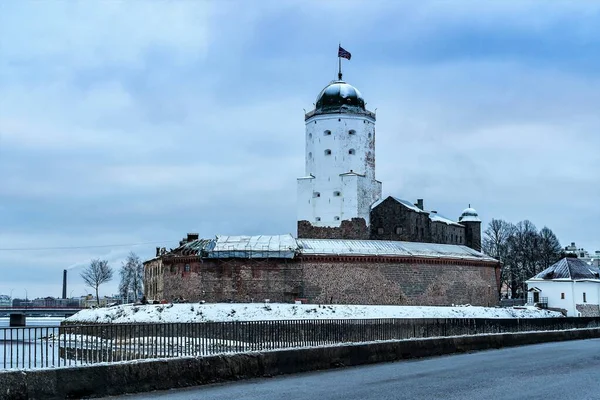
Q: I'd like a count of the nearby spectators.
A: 0